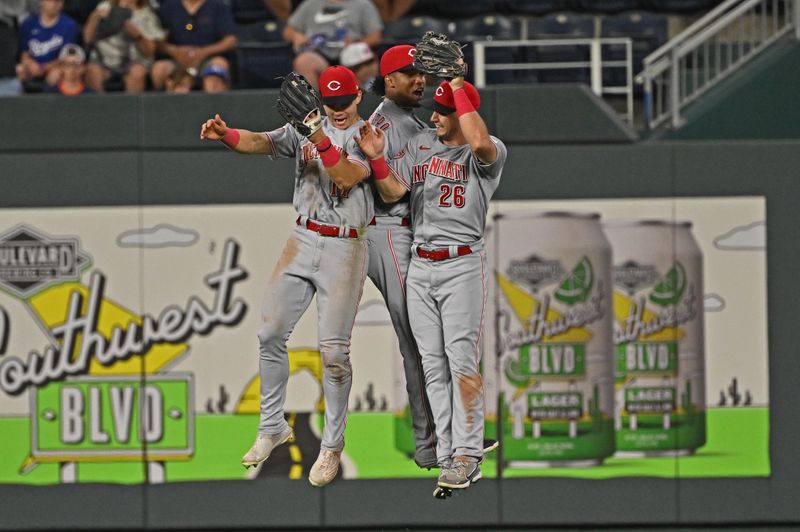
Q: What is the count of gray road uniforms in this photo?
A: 3